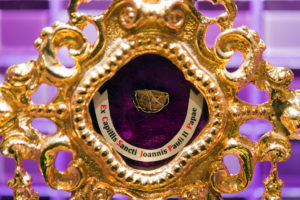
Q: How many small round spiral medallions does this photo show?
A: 2